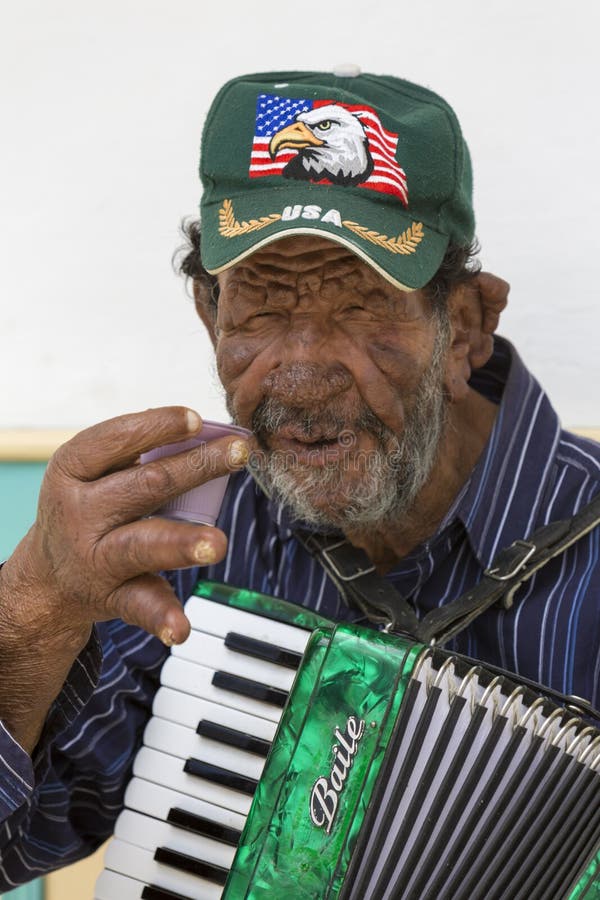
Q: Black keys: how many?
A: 7